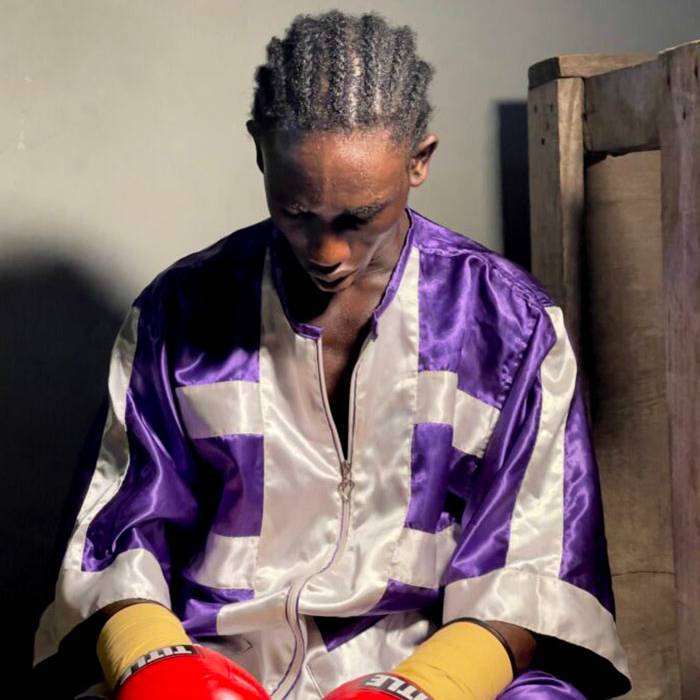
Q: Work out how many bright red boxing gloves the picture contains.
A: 2